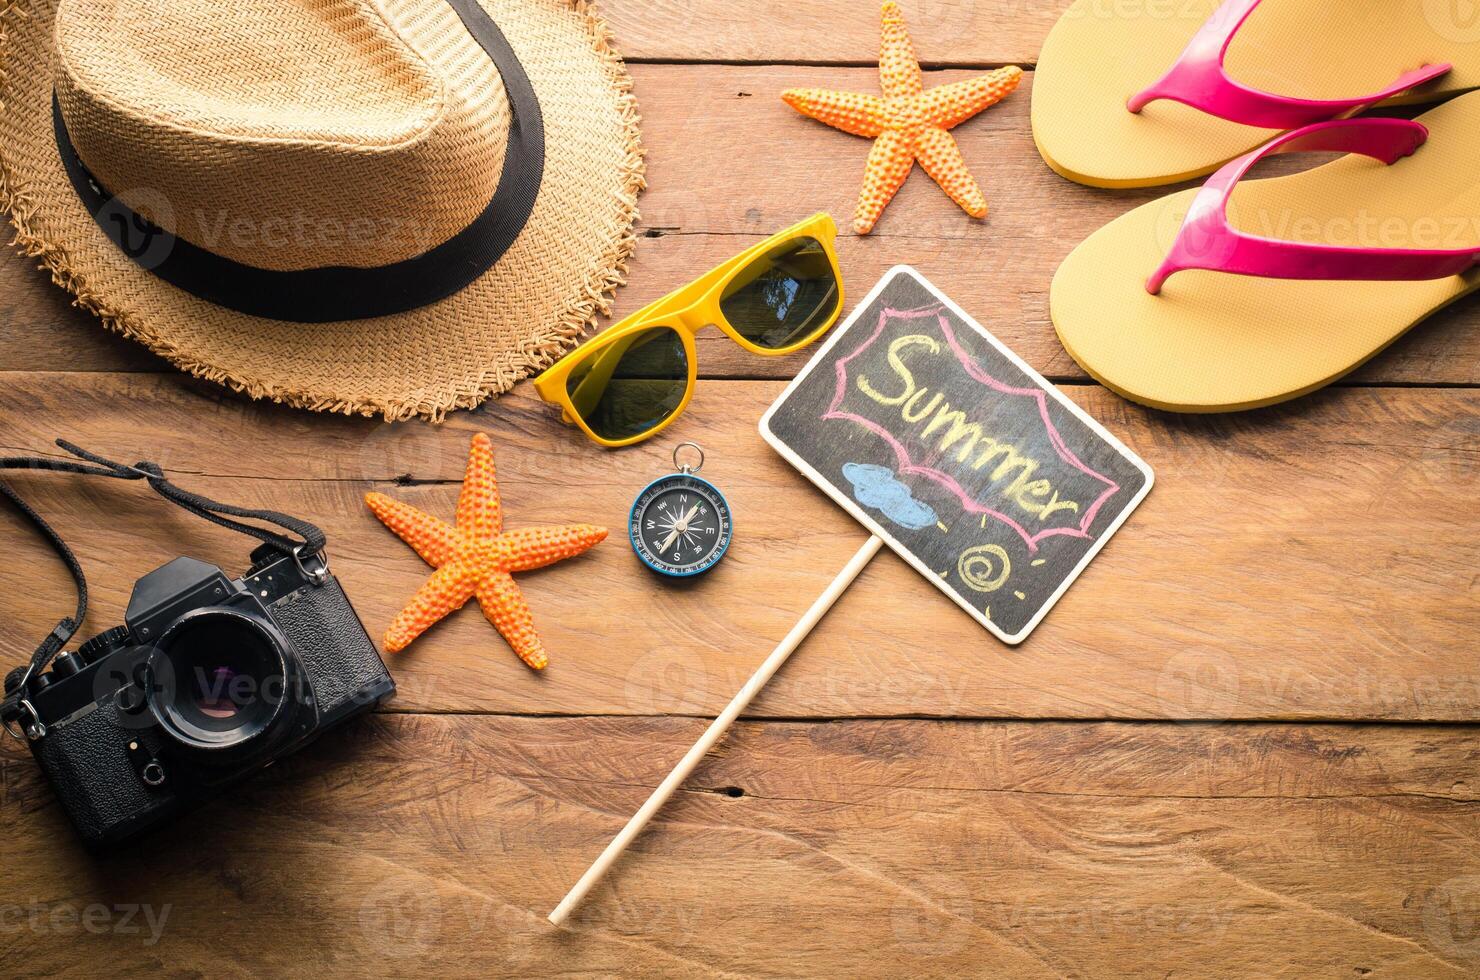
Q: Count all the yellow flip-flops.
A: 2